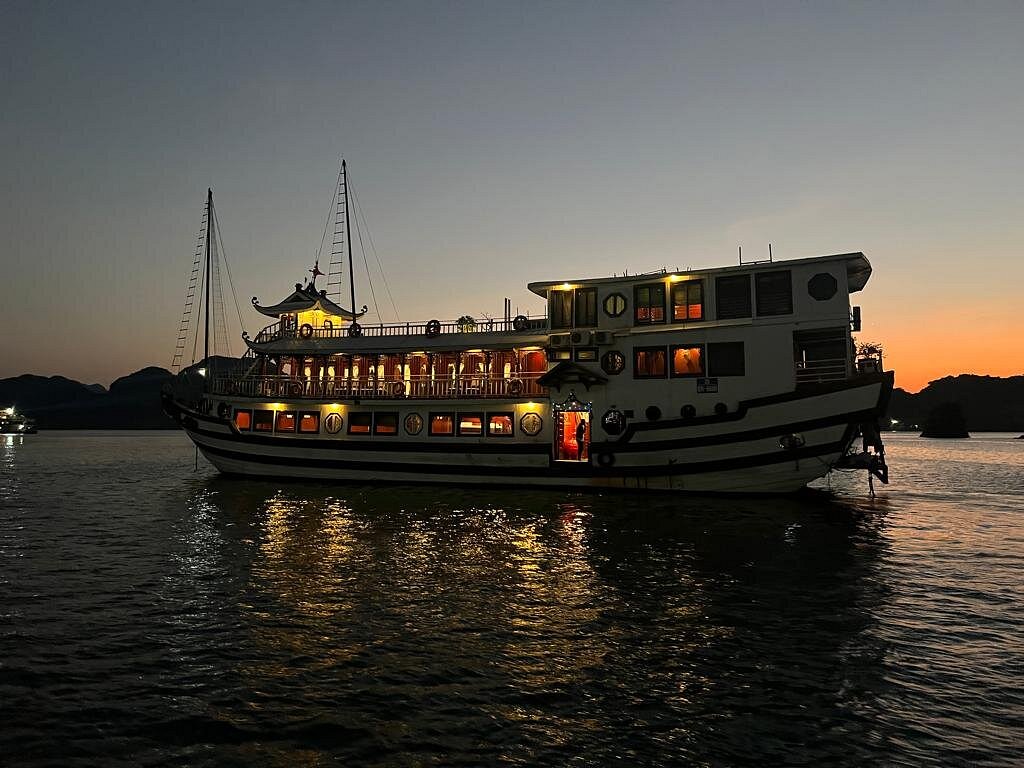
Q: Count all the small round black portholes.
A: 3